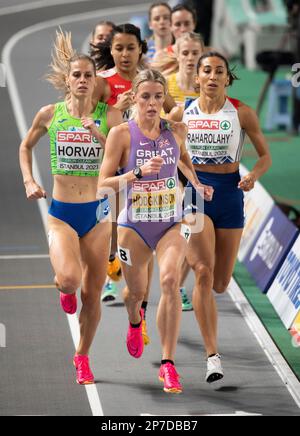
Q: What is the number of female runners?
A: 8